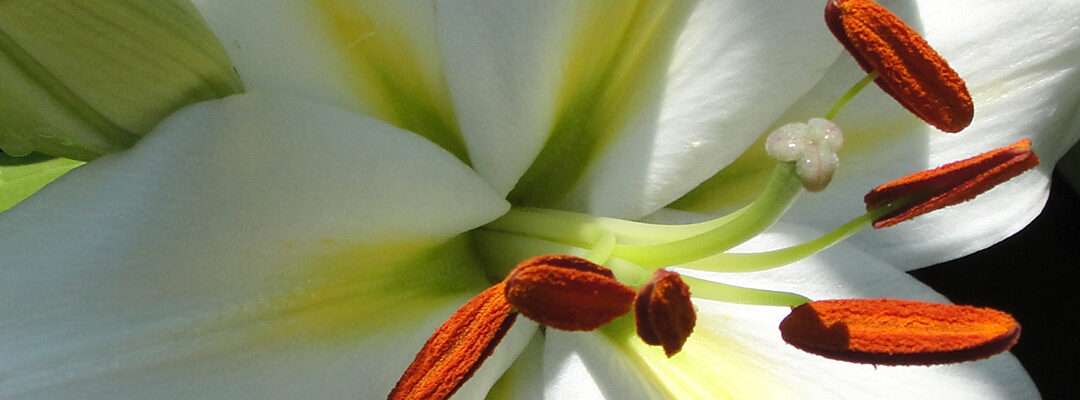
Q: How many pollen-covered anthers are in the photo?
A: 6